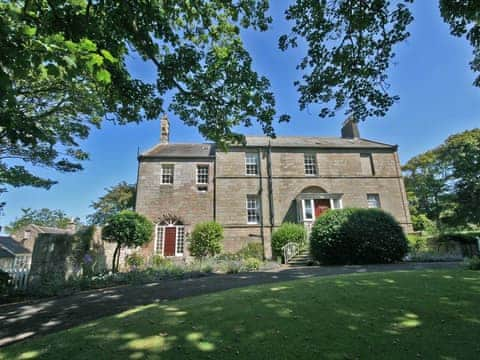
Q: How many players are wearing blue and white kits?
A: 0